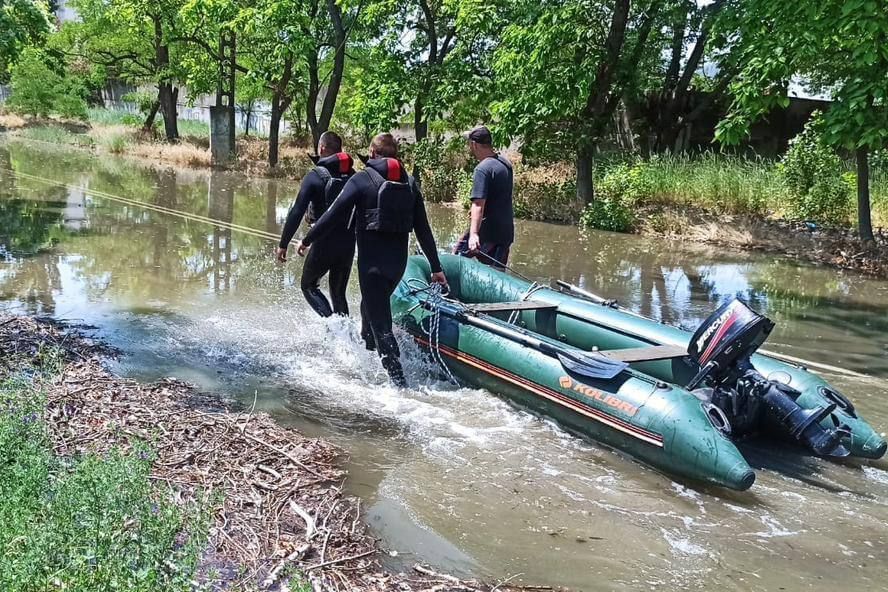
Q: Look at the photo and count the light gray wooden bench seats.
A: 2